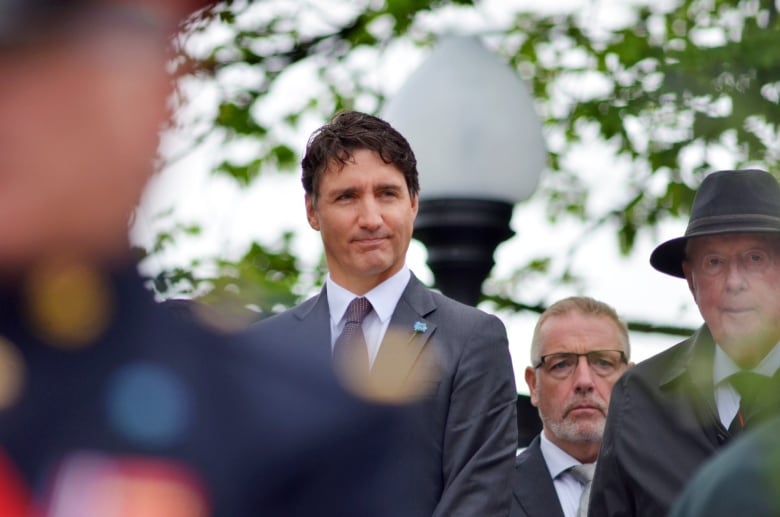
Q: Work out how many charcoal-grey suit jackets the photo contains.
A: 2